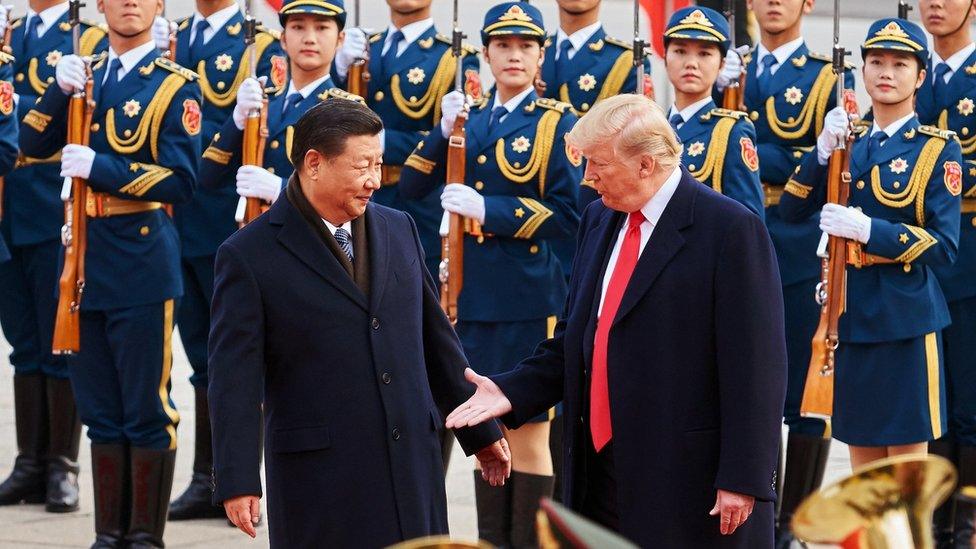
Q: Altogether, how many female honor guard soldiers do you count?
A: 4